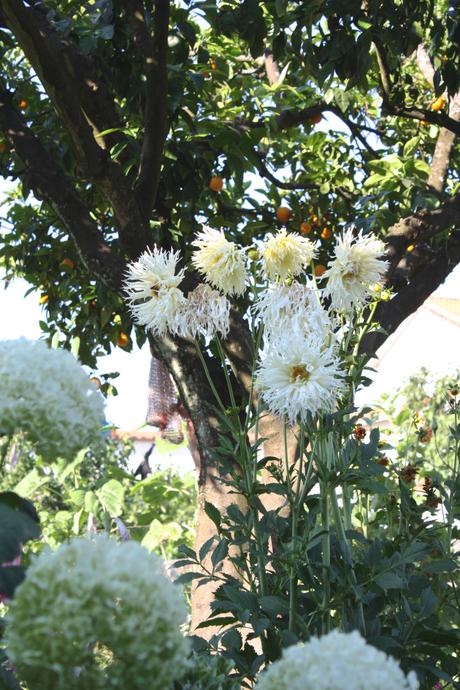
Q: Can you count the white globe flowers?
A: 3